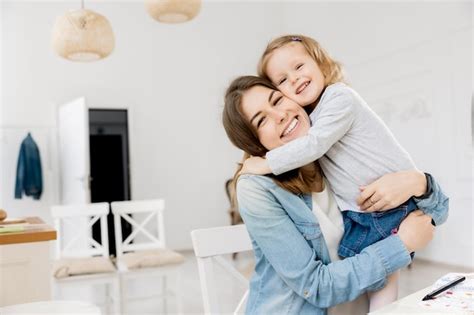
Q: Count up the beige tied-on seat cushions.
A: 2